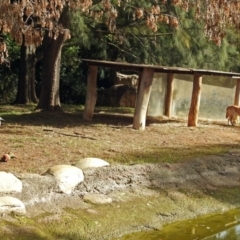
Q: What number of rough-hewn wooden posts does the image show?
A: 5